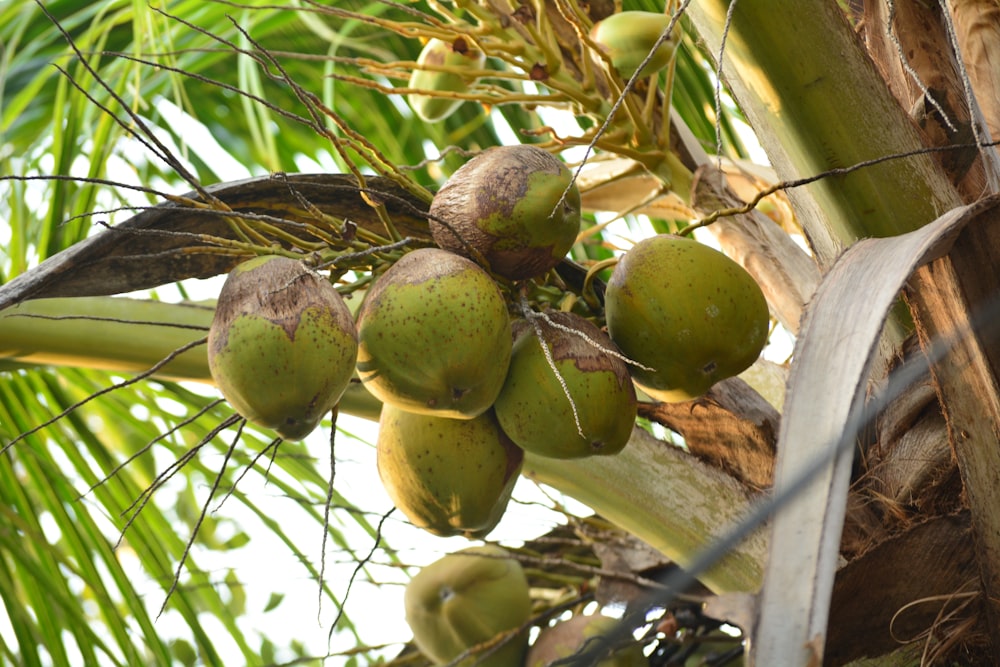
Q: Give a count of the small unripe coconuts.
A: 2